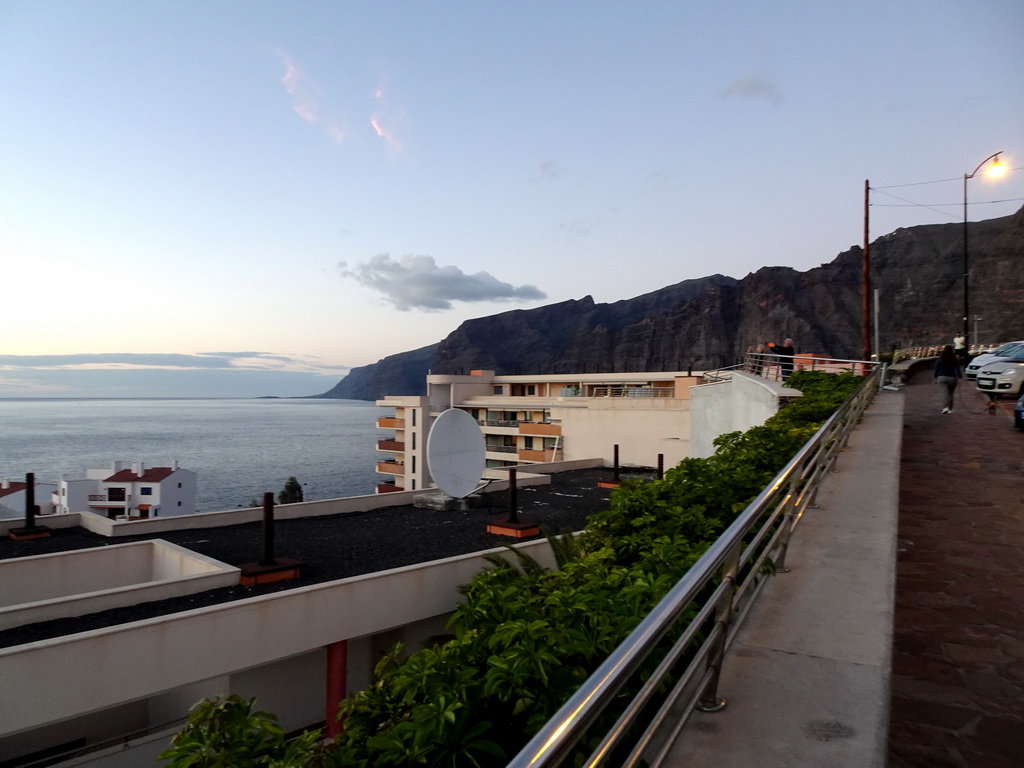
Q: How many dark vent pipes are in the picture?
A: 5